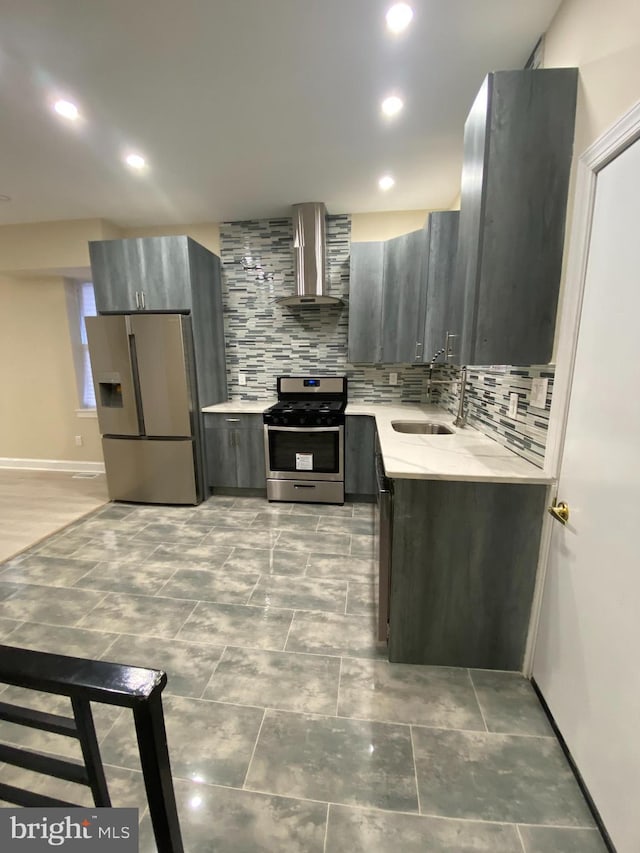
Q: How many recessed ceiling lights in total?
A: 5